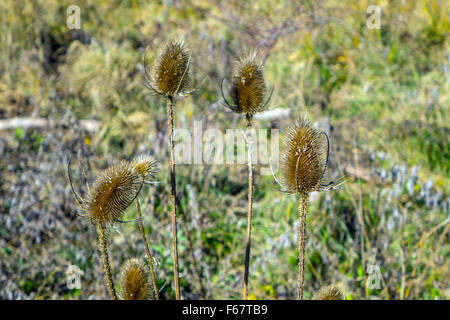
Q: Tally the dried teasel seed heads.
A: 7